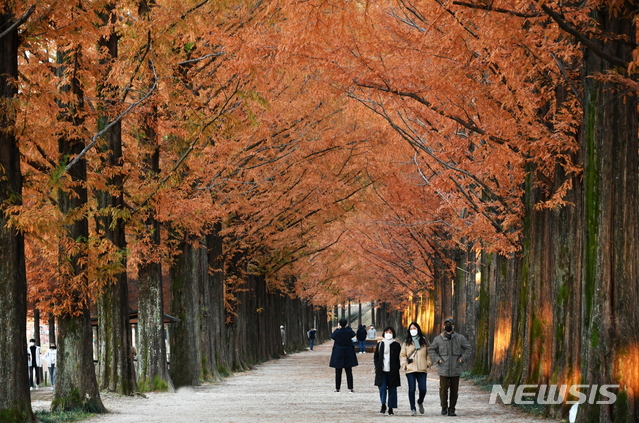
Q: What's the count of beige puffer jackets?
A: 1